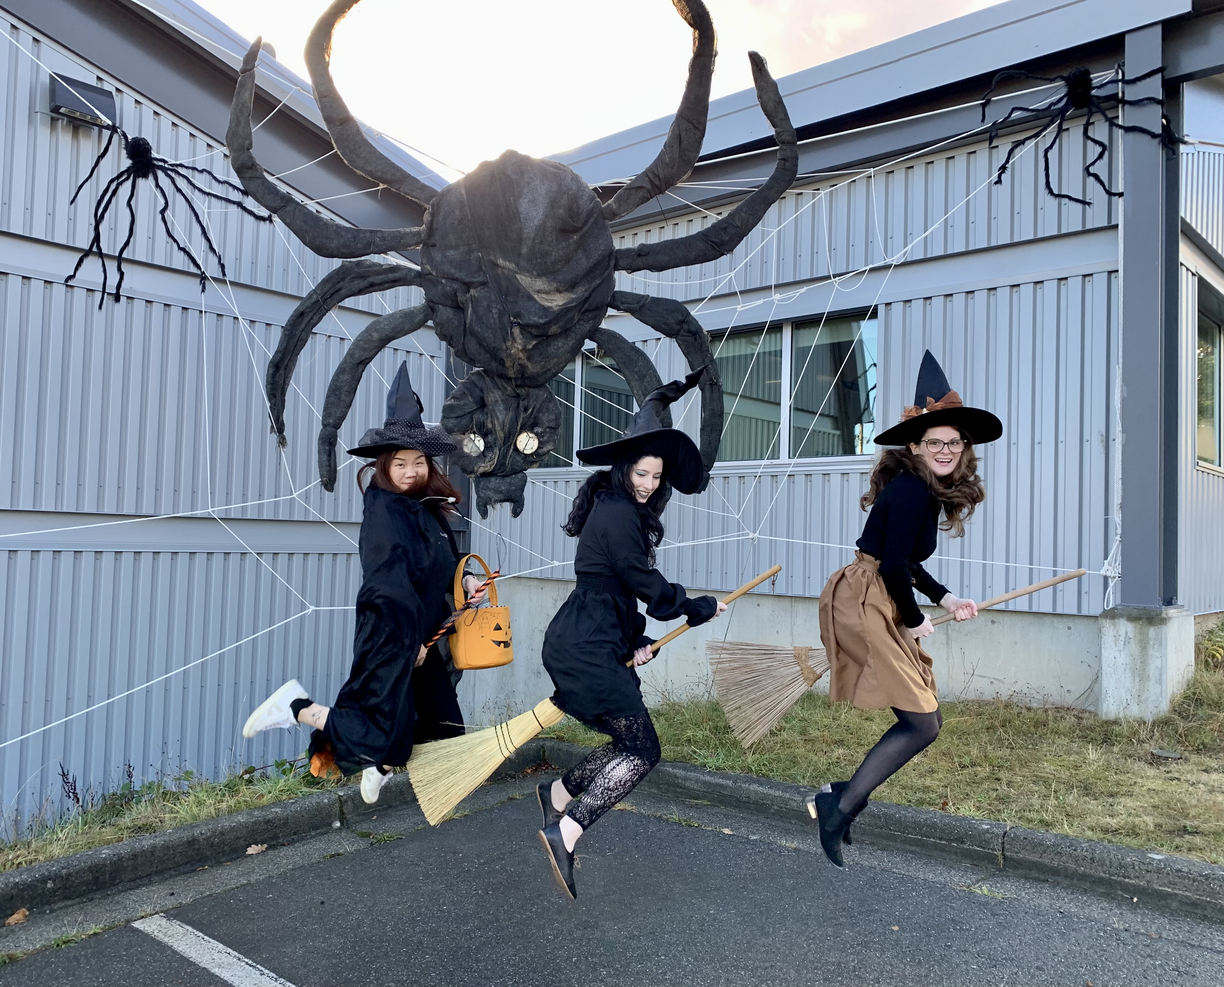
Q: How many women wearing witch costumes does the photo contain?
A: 3